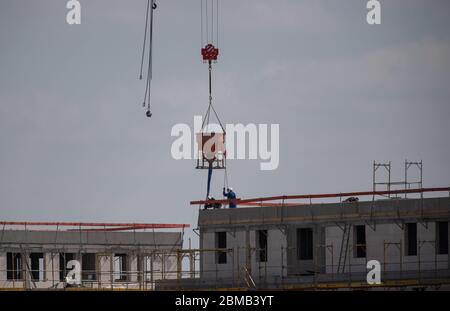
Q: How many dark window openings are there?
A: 11